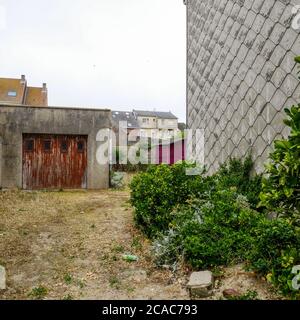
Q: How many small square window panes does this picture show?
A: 4